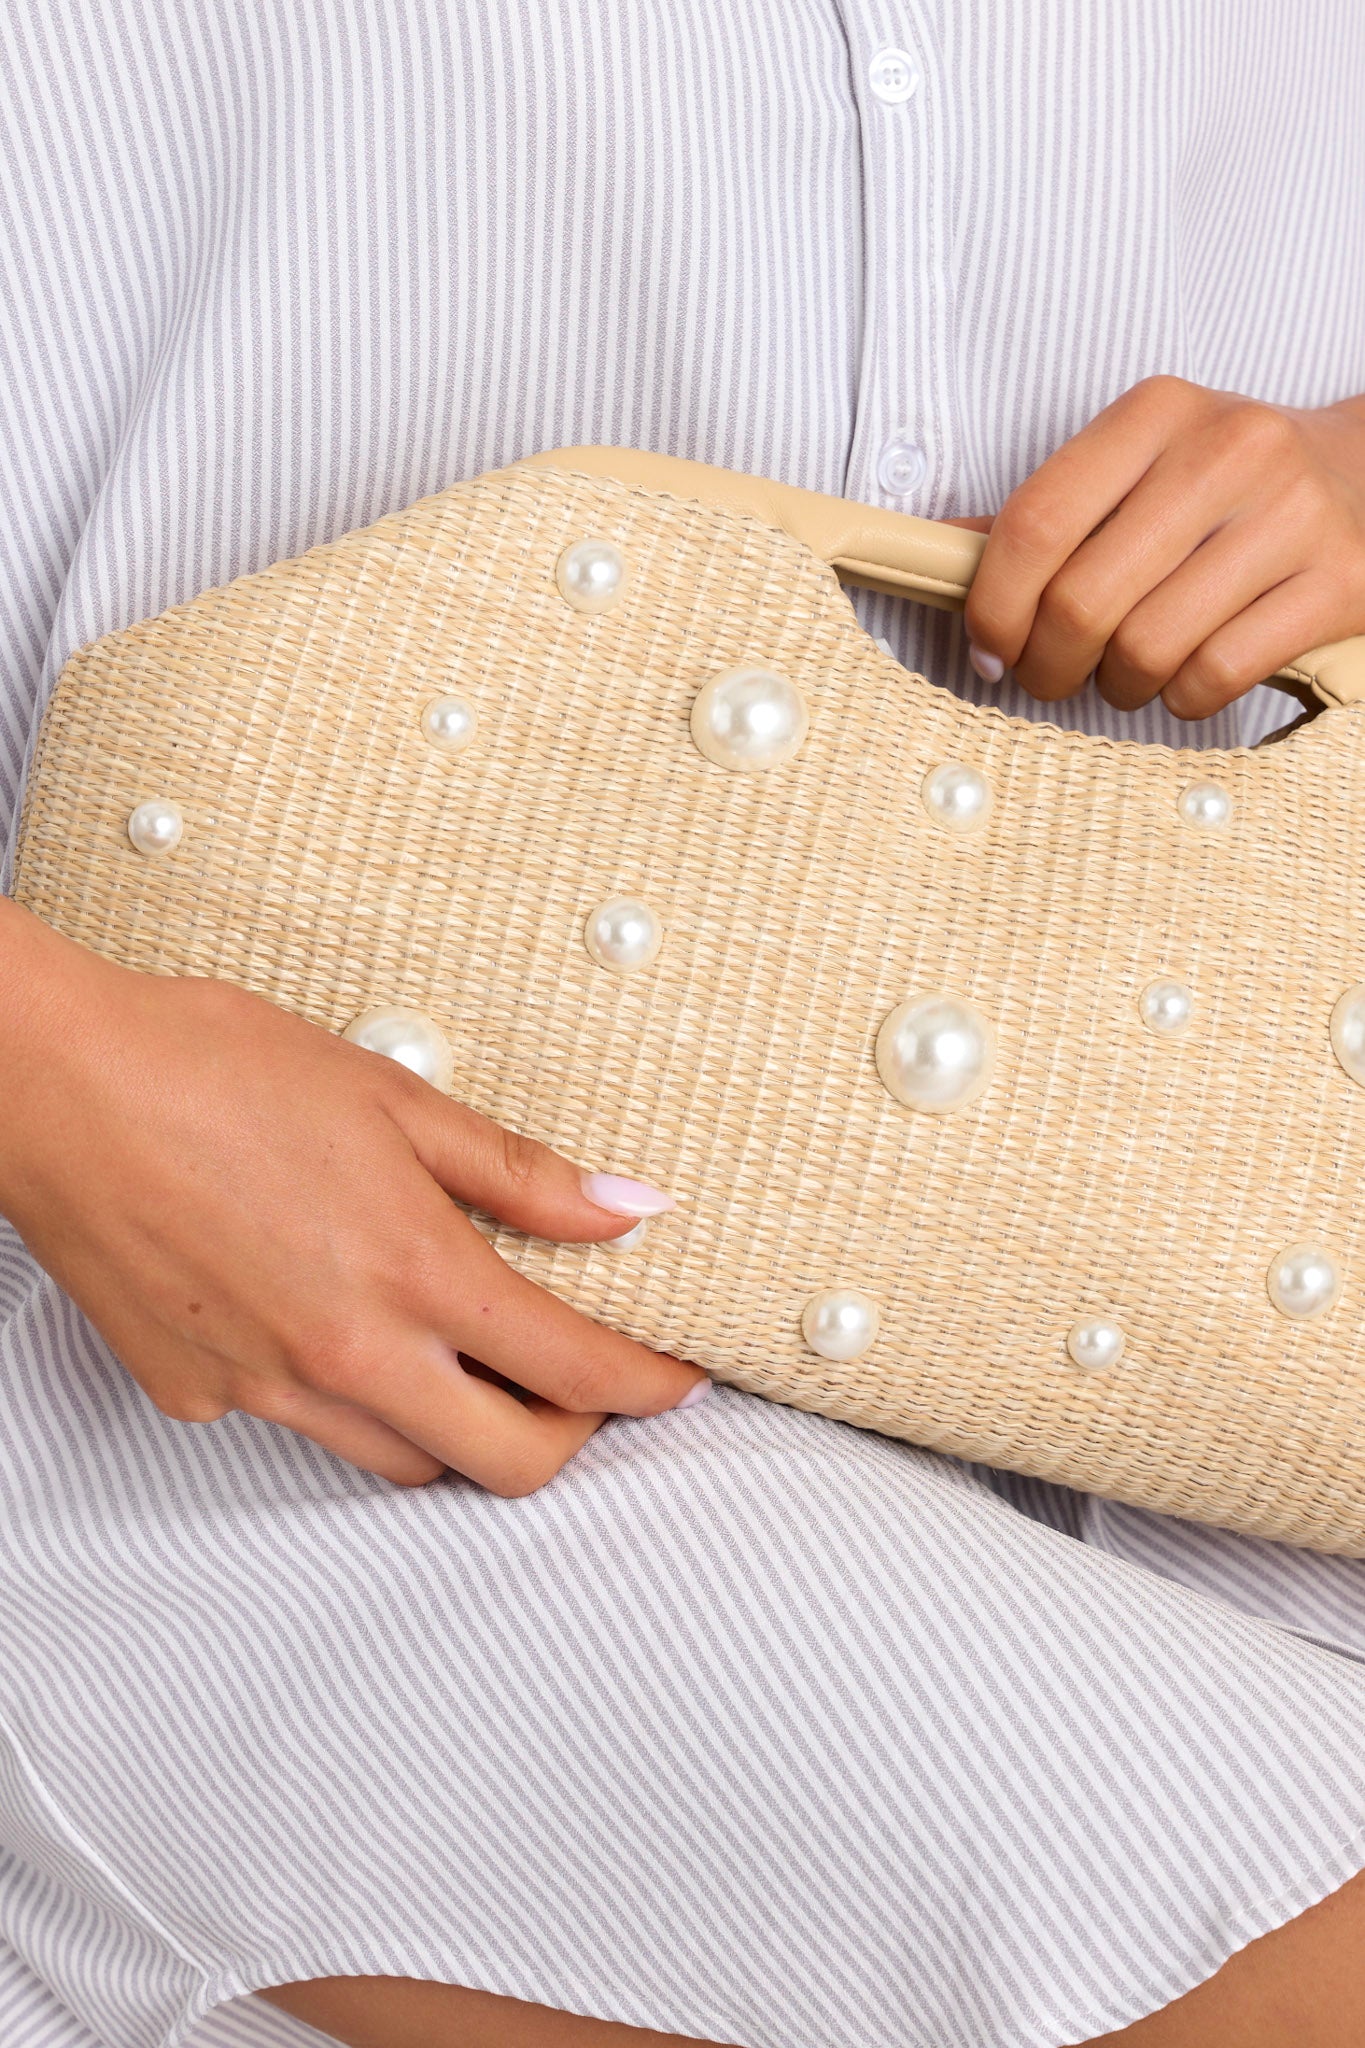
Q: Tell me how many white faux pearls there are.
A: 15